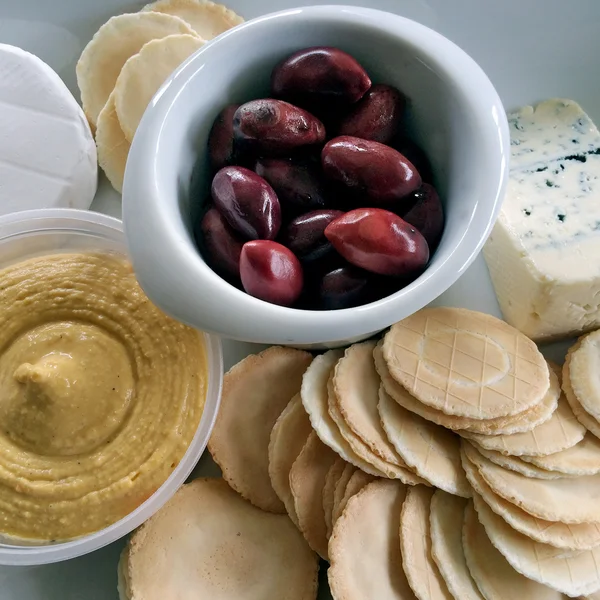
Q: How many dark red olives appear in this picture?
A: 14